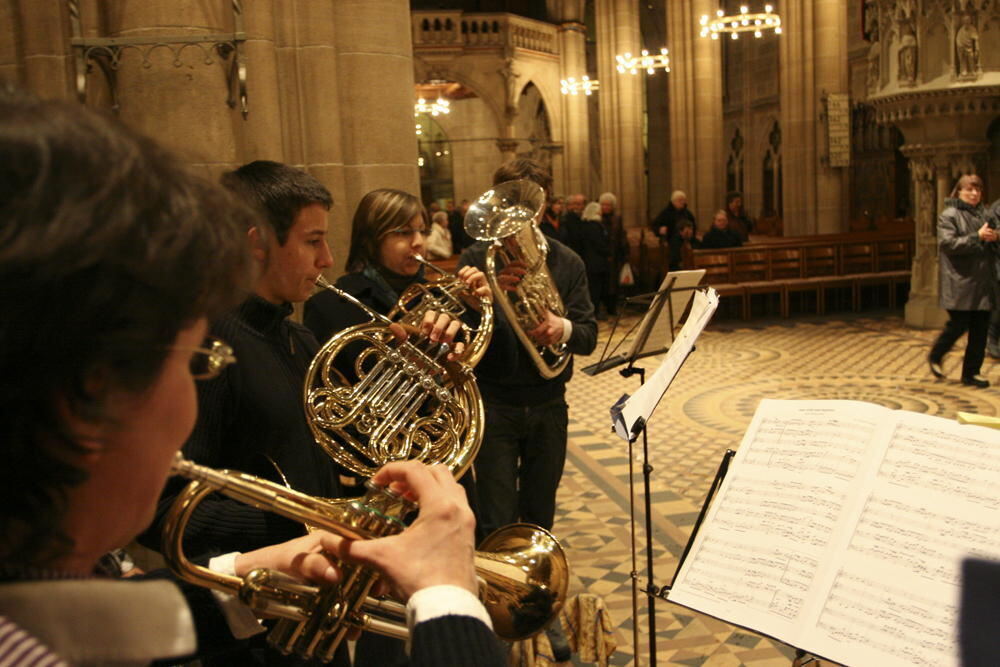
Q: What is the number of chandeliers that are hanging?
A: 4